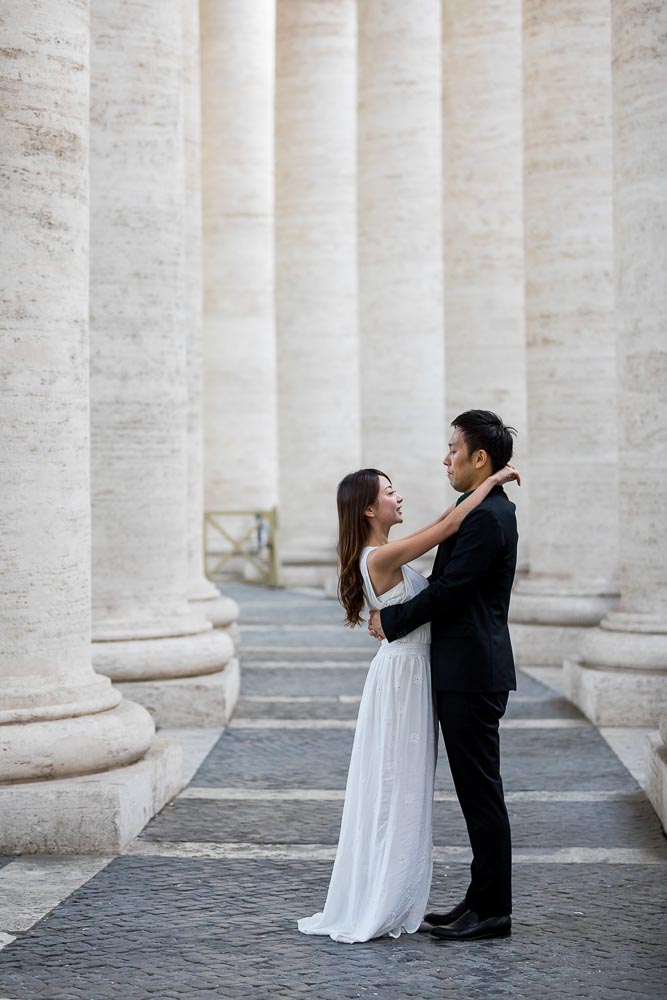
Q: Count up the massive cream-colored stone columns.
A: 9